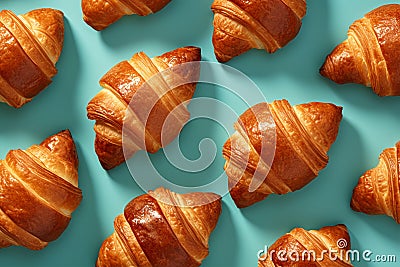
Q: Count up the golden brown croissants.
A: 10